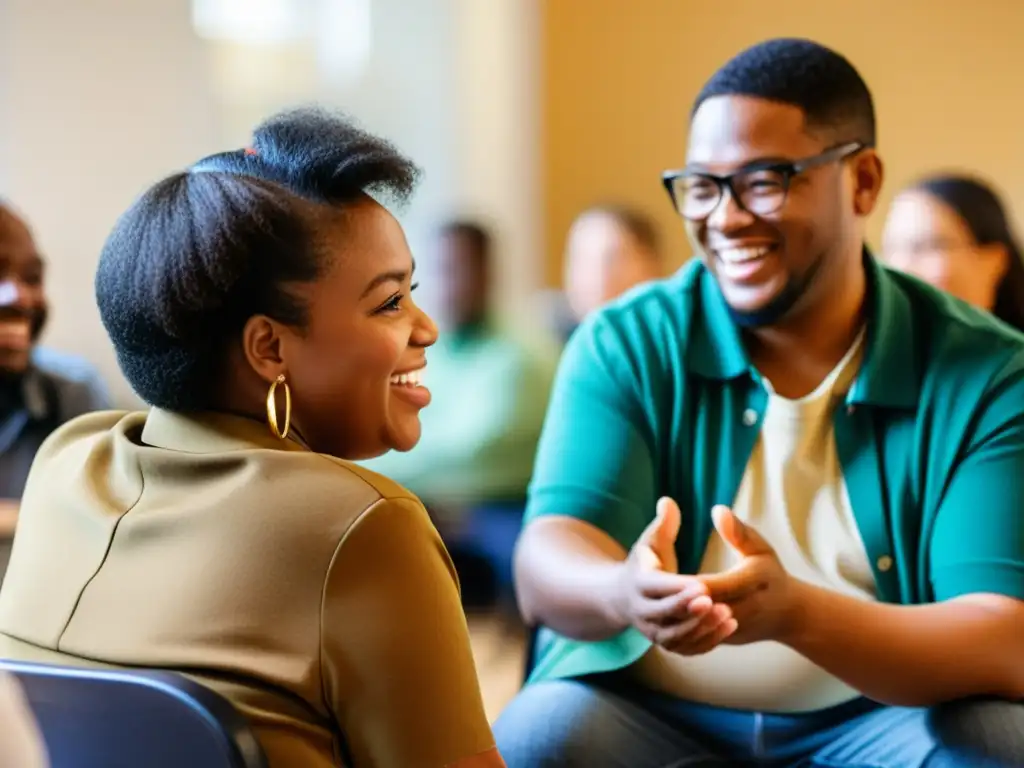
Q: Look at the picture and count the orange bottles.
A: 0